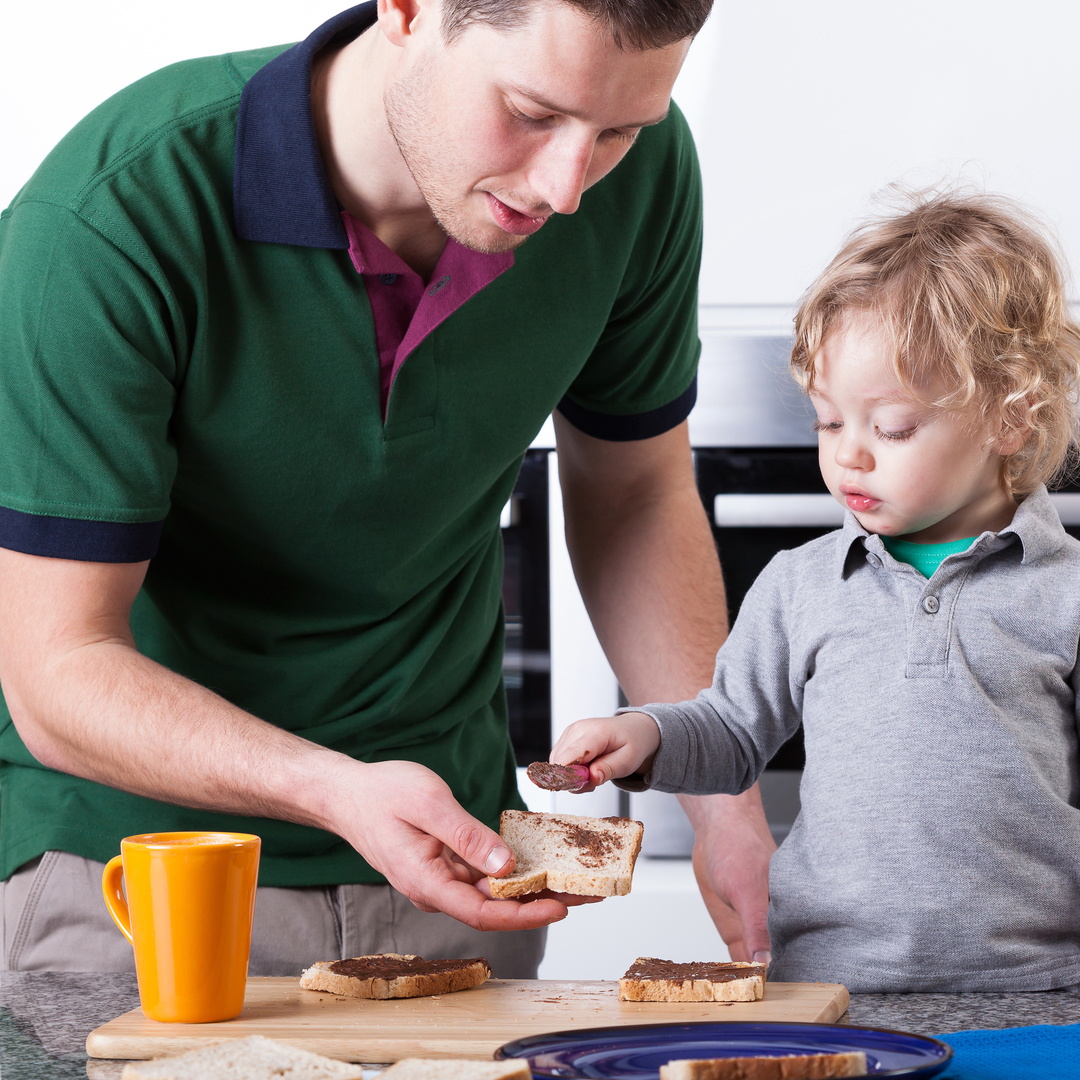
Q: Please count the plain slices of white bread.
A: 2